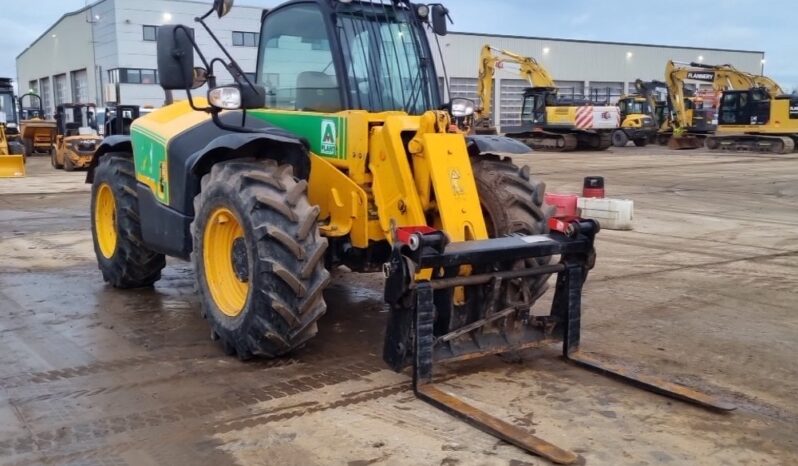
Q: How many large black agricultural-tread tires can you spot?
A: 3